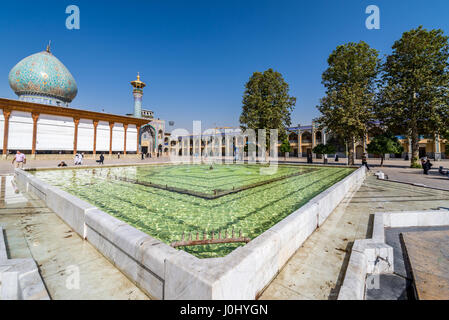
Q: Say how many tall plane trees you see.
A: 3